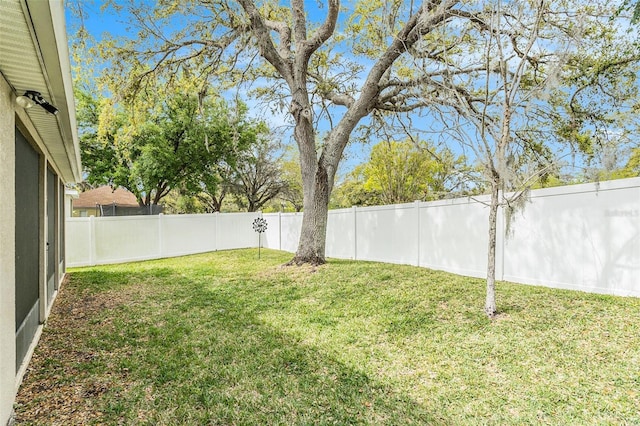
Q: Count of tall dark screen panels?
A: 3